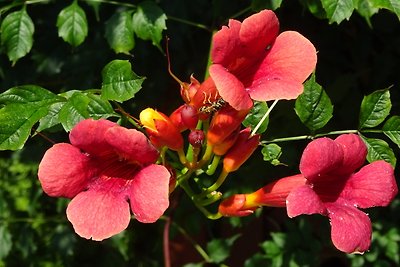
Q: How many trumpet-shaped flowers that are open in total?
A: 3